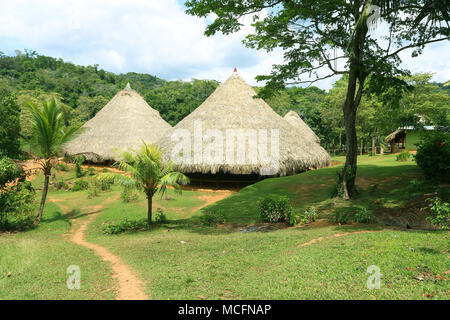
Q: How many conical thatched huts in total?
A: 3